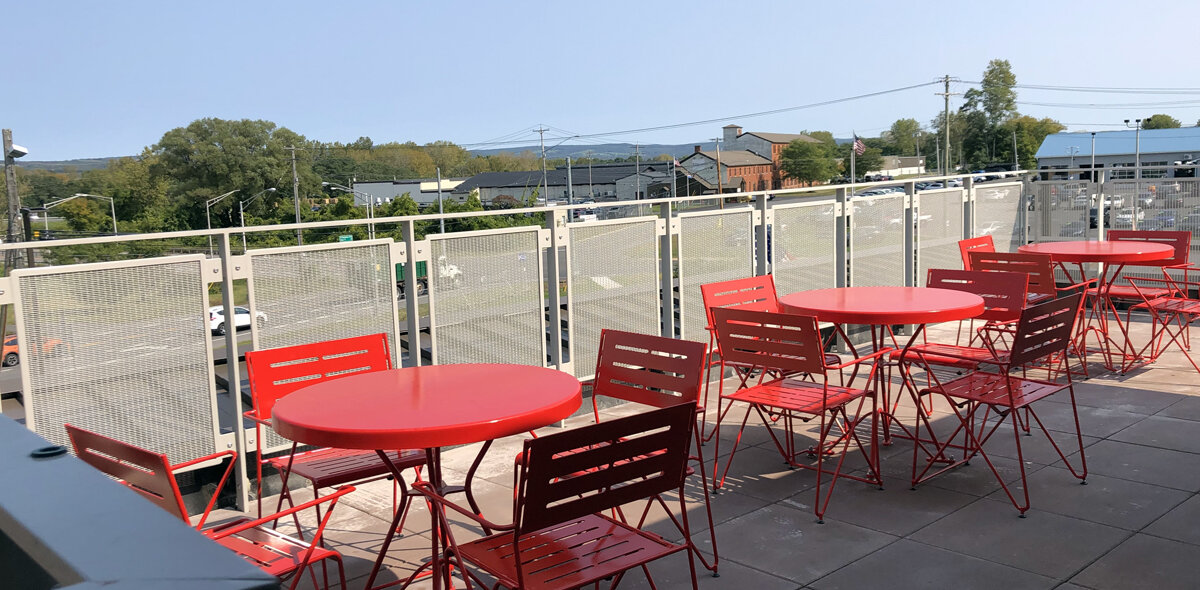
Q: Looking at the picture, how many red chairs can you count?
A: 12